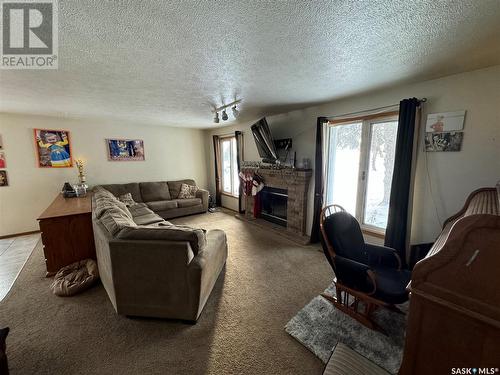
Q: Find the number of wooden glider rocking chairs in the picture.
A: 1